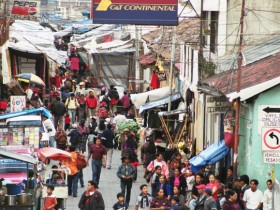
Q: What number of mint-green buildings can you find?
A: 1